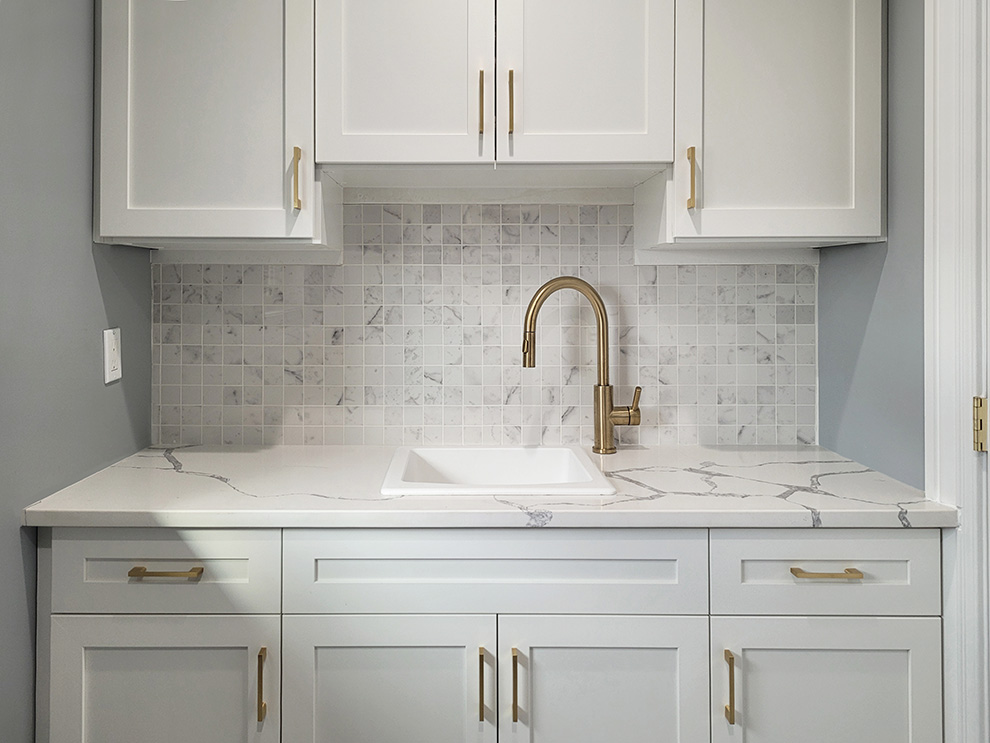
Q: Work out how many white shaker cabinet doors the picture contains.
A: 8